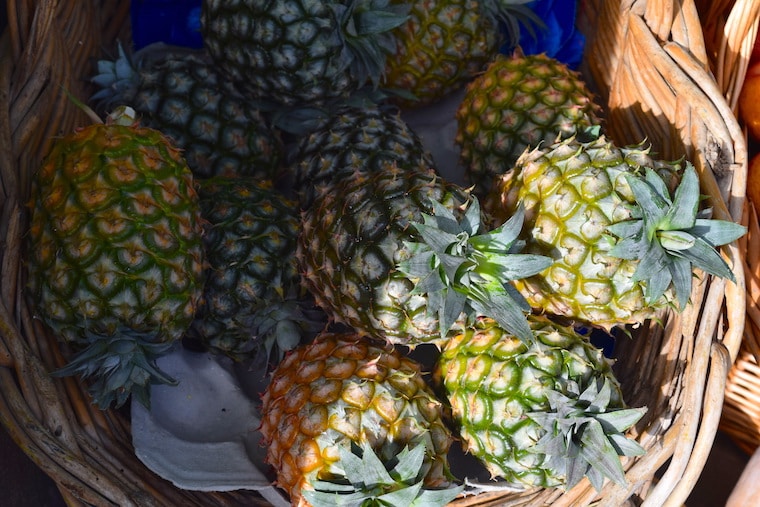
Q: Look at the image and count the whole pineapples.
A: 11